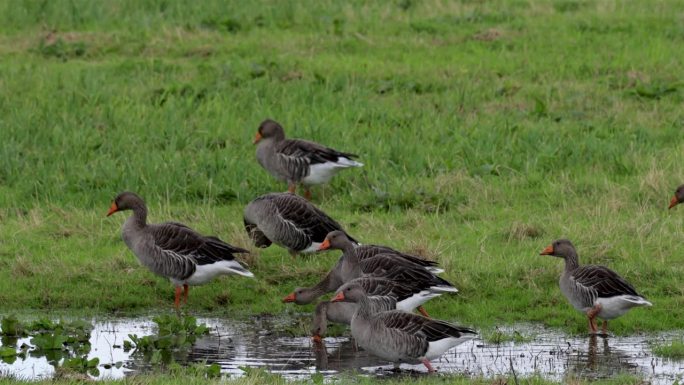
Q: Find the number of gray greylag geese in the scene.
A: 9